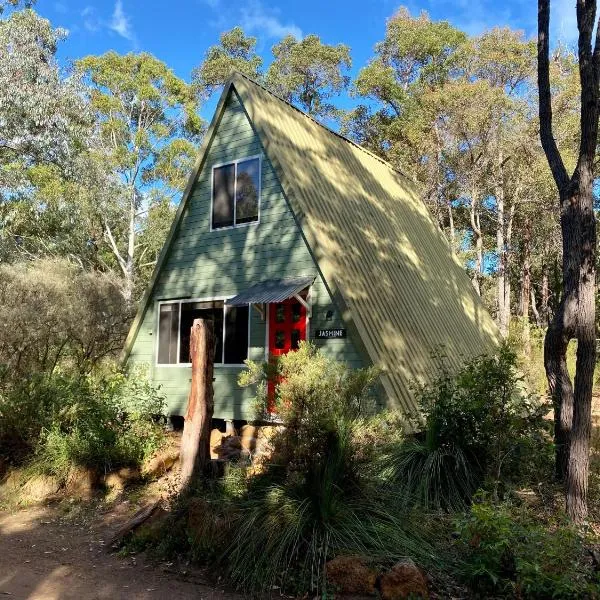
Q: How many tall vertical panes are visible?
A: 5